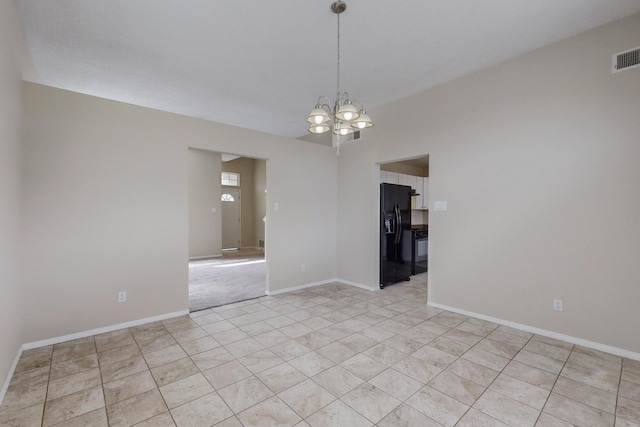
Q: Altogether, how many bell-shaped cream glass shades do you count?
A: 5